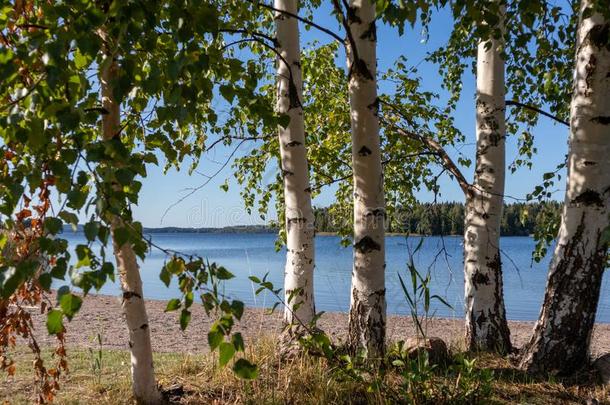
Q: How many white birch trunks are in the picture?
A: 5